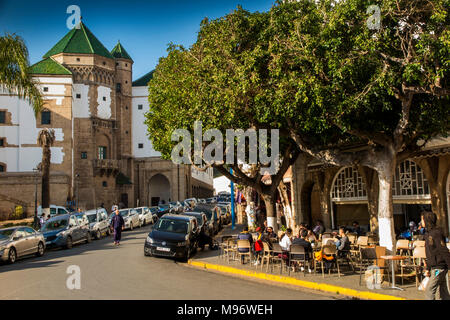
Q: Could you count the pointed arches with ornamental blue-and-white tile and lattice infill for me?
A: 2